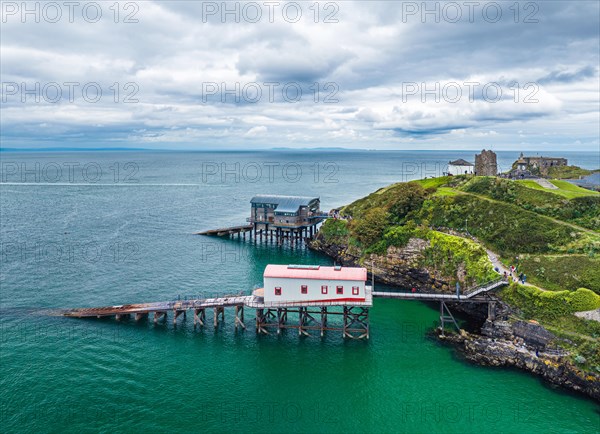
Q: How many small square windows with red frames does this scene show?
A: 5